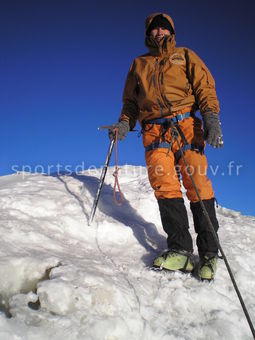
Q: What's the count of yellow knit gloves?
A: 0